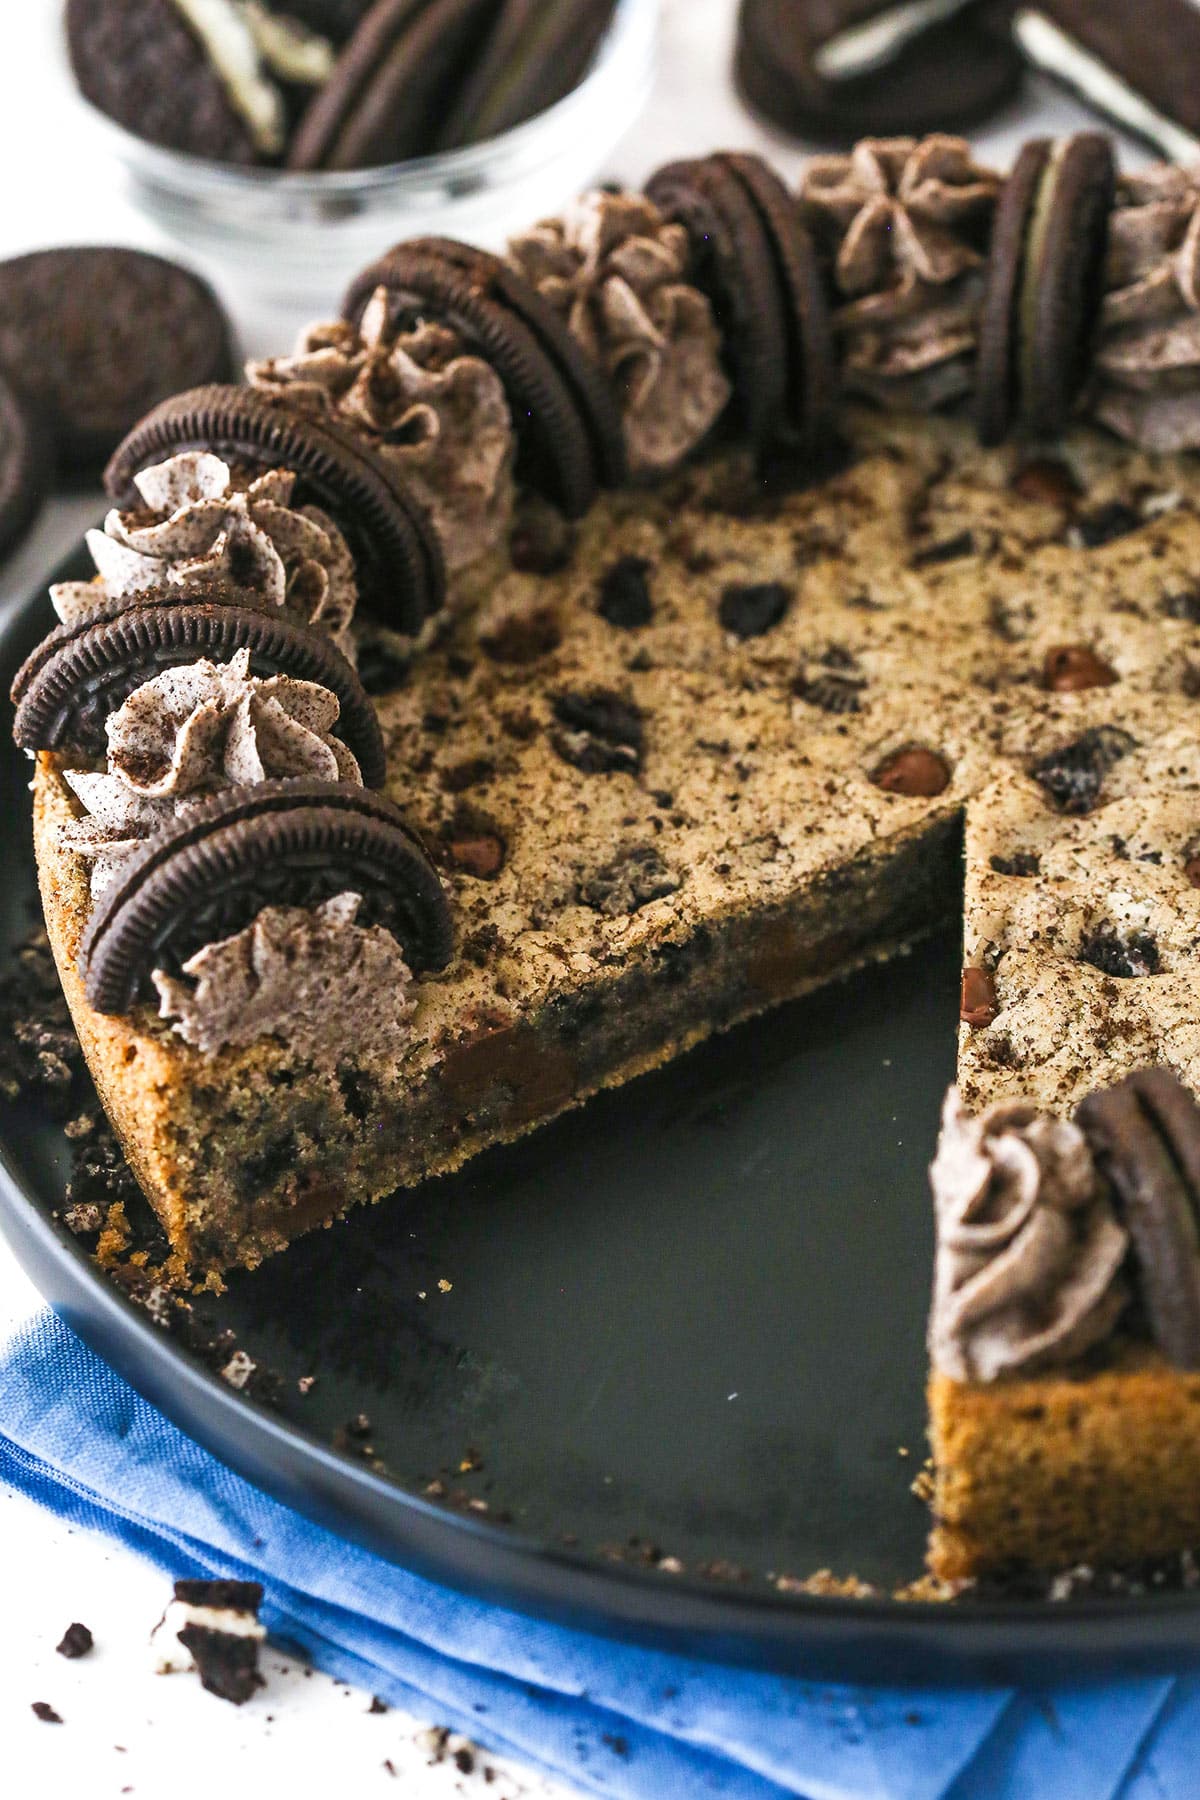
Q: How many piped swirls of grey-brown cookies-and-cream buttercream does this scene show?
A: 8